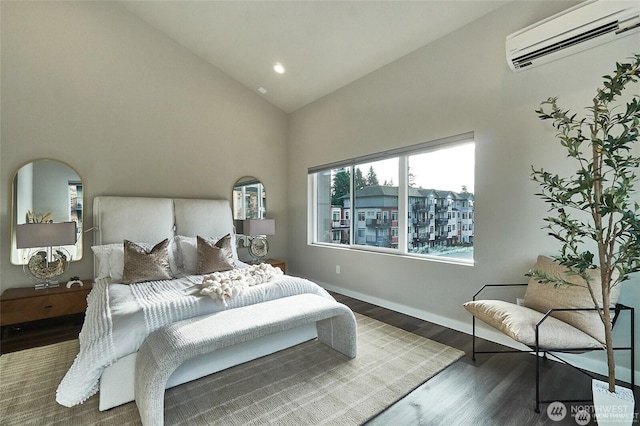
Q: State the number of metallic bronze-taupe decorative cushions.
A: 2